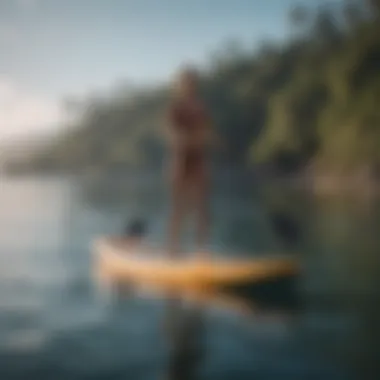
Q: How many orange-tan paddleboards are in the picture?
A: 1